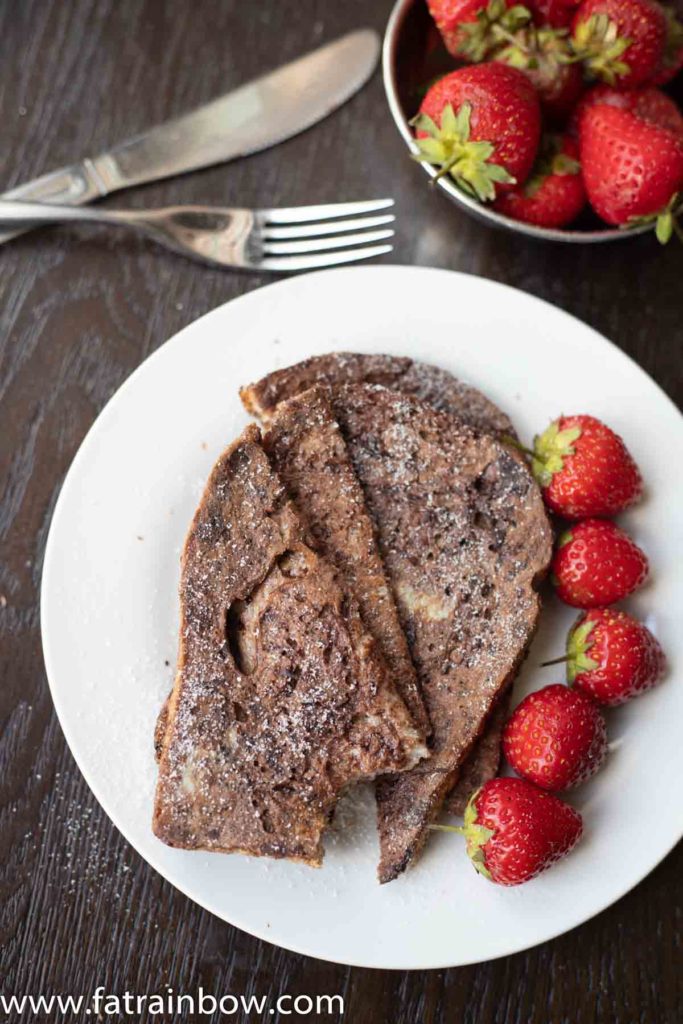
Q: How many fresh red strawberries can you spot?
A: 14